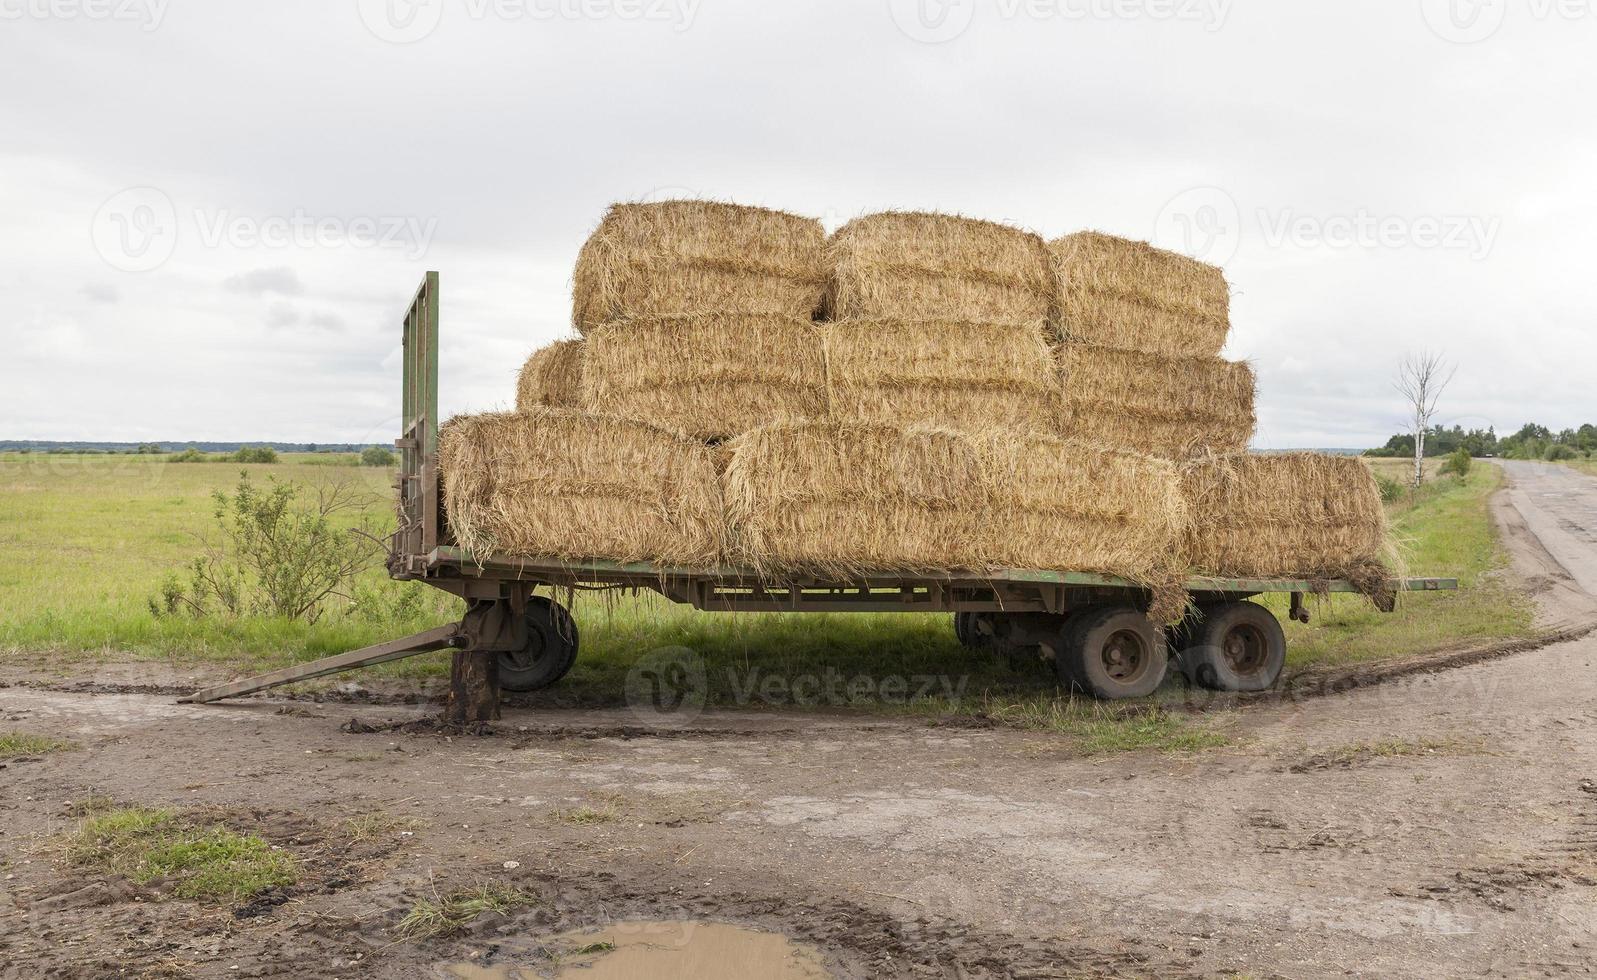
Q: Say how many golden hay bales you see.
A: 11